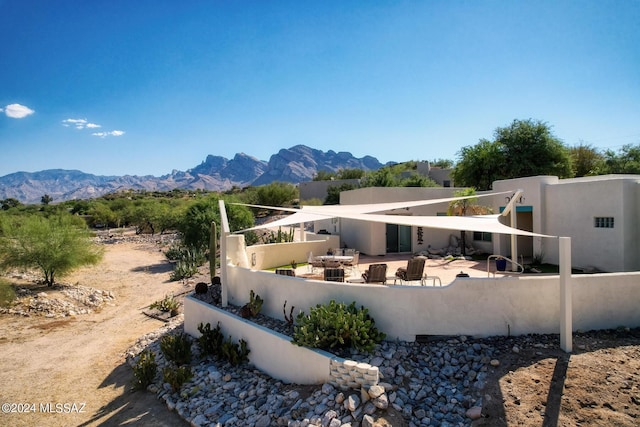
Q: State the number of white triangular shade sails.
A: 2